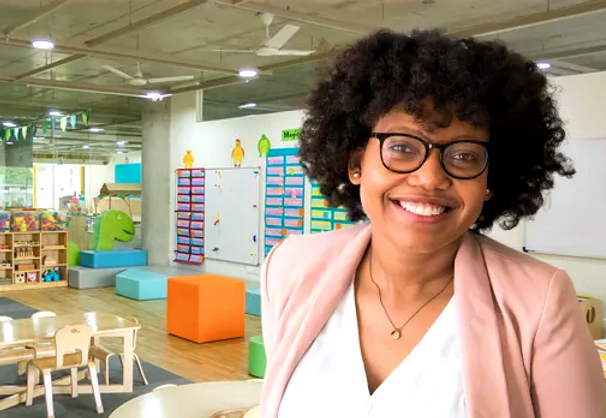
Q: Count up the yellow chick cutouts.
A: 2